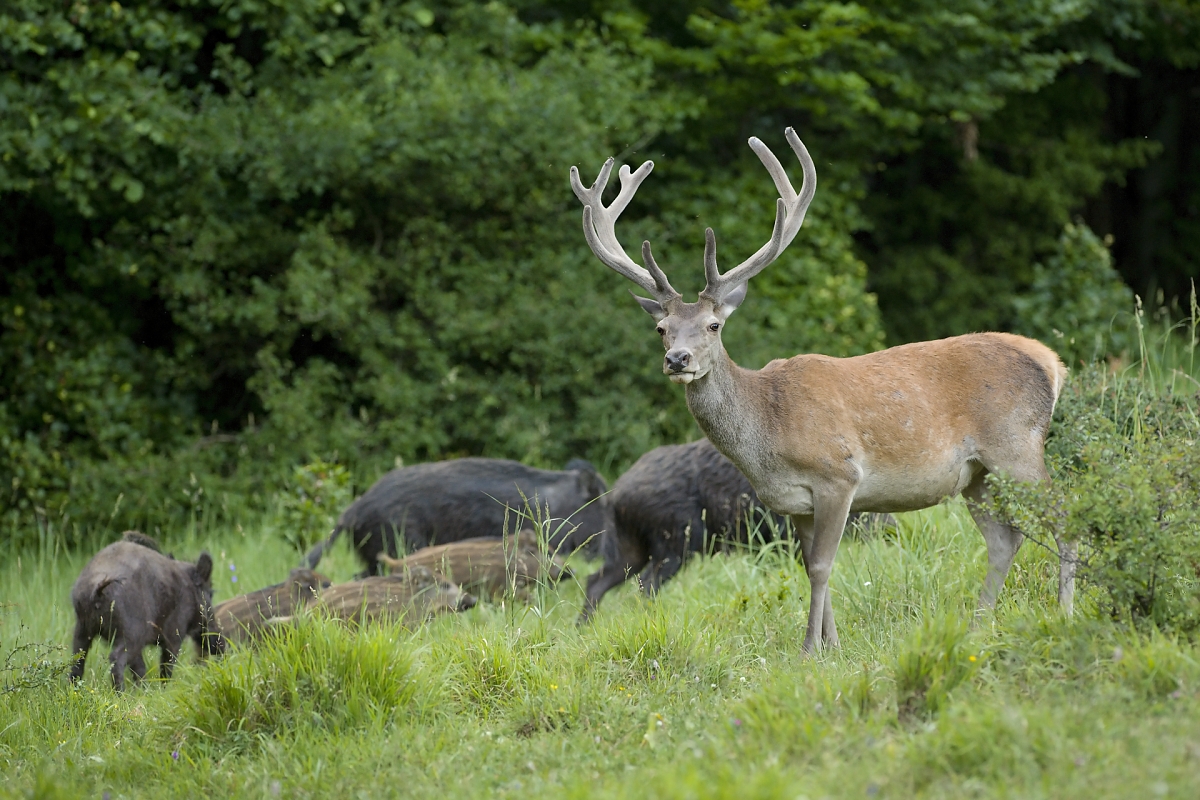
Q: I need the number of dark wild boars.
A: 3